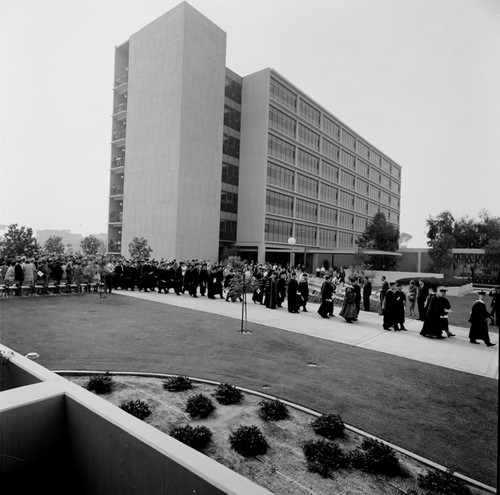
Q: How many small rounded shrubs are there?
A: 12